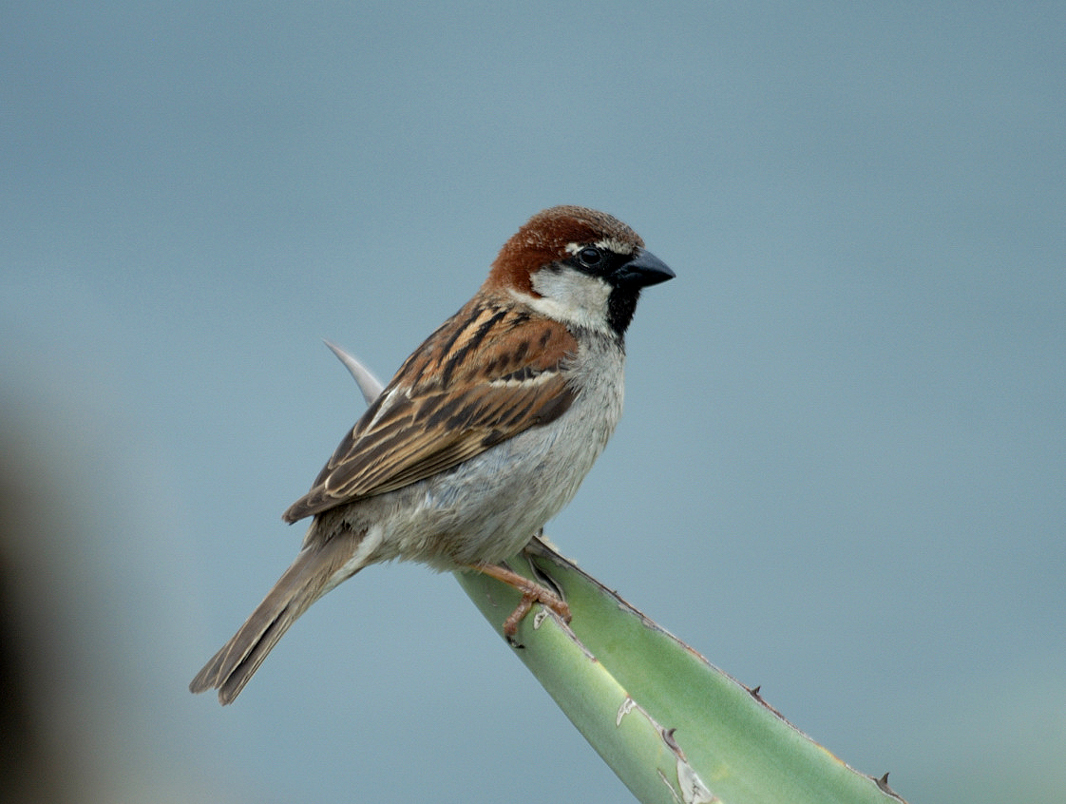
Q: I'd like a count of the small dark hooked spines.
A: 3